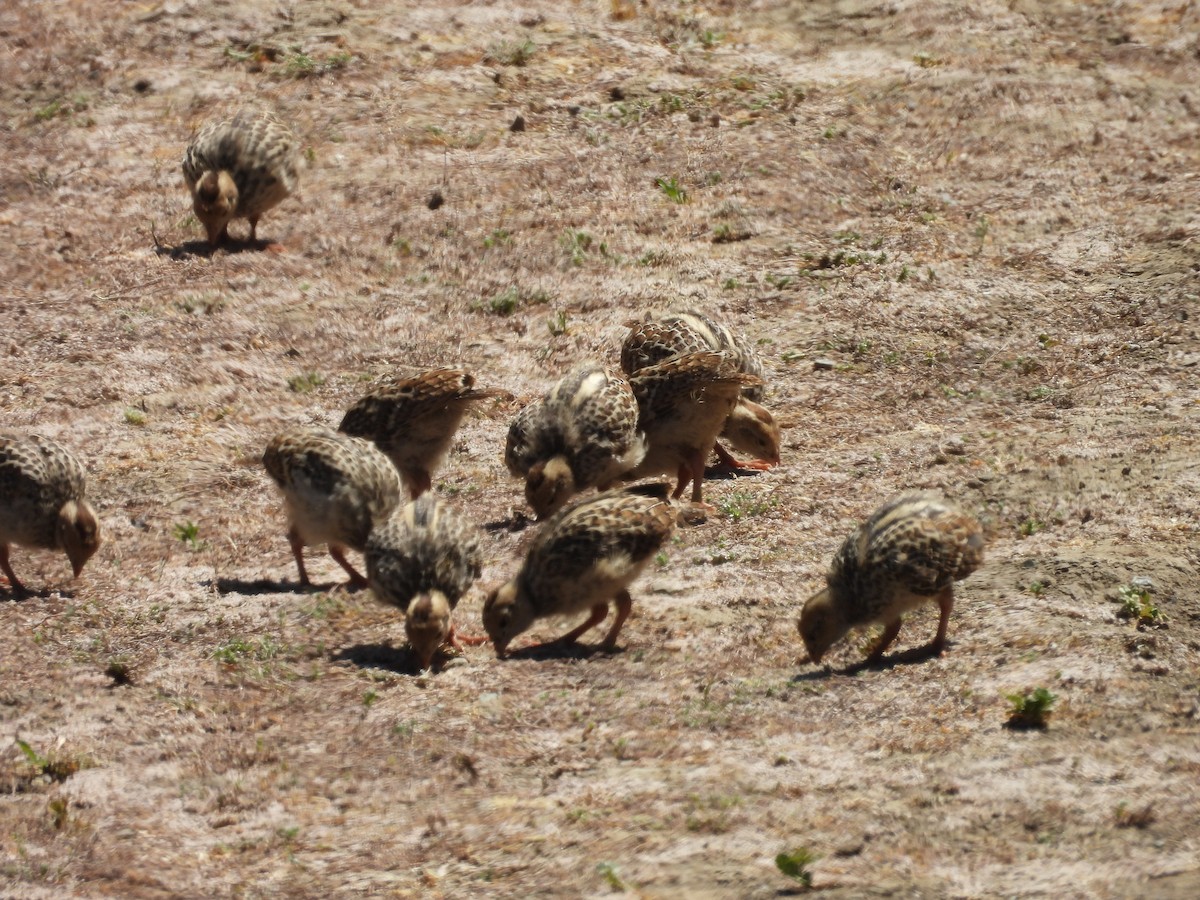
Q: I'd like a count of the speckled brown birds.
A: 10